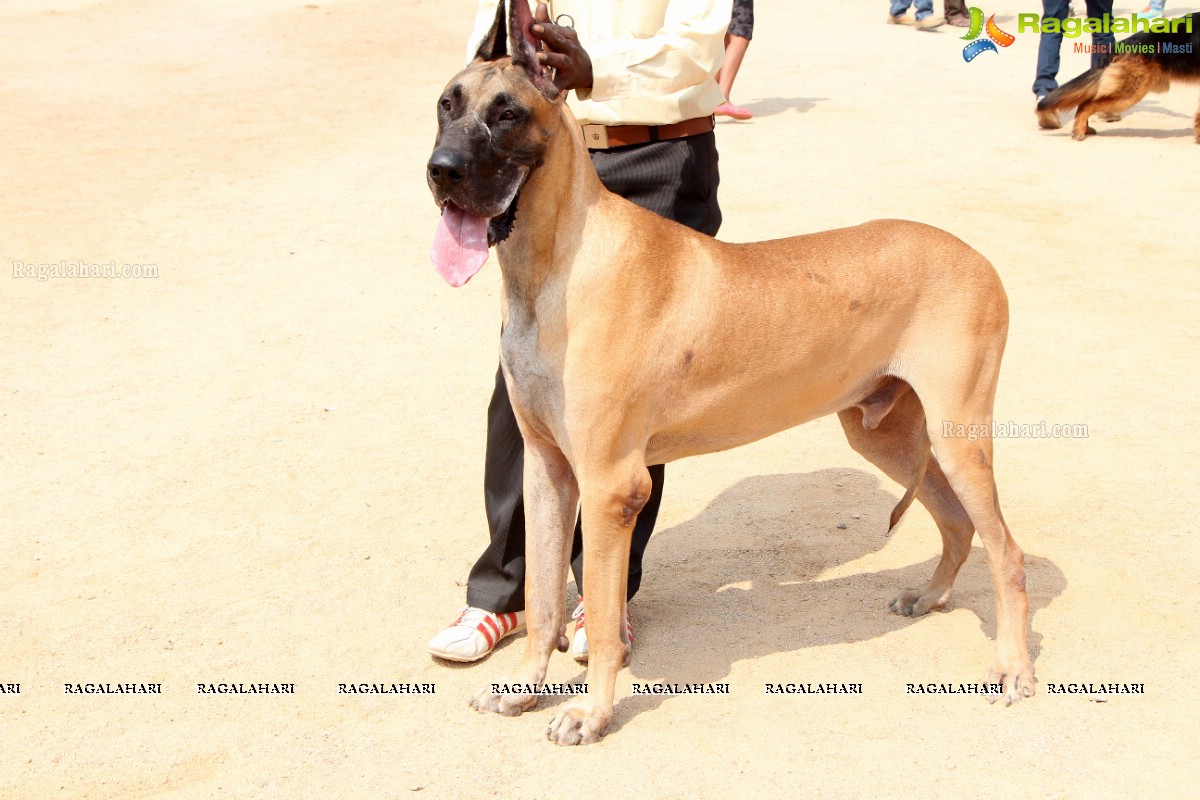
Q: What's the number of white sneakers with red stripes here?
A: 2